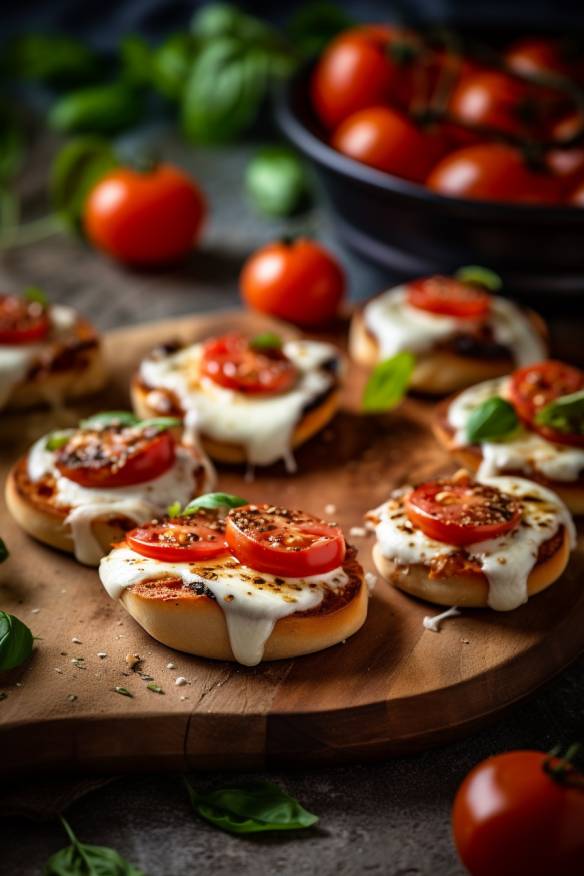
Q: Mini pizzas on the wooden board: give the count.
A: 7